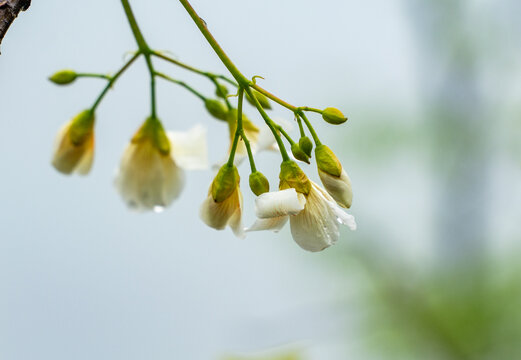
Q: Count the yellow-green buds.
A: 8